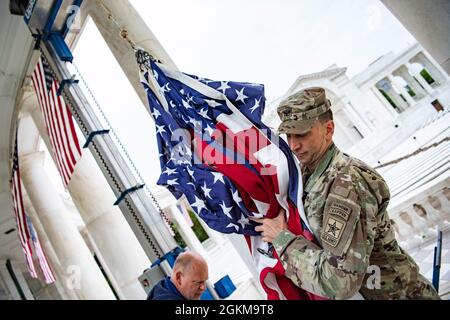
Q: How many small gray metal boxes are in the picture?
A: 1